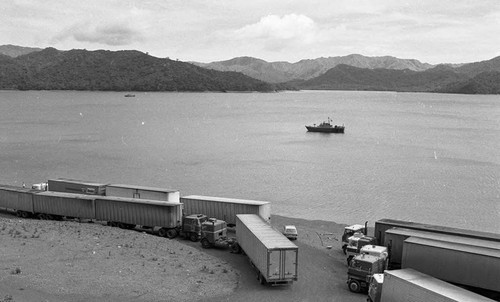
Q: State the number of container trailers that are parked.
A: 11